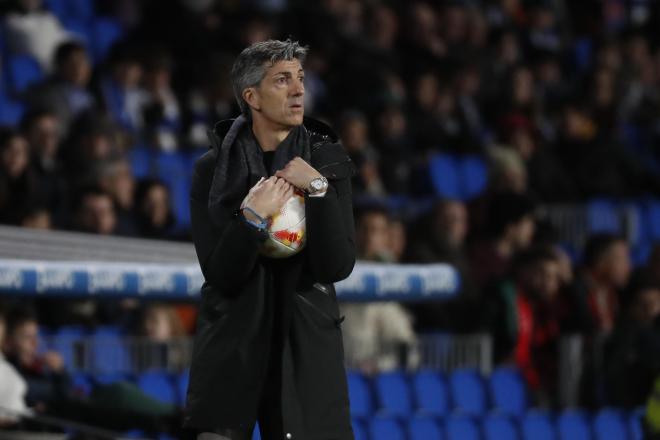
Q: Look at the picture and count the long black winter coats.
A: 1